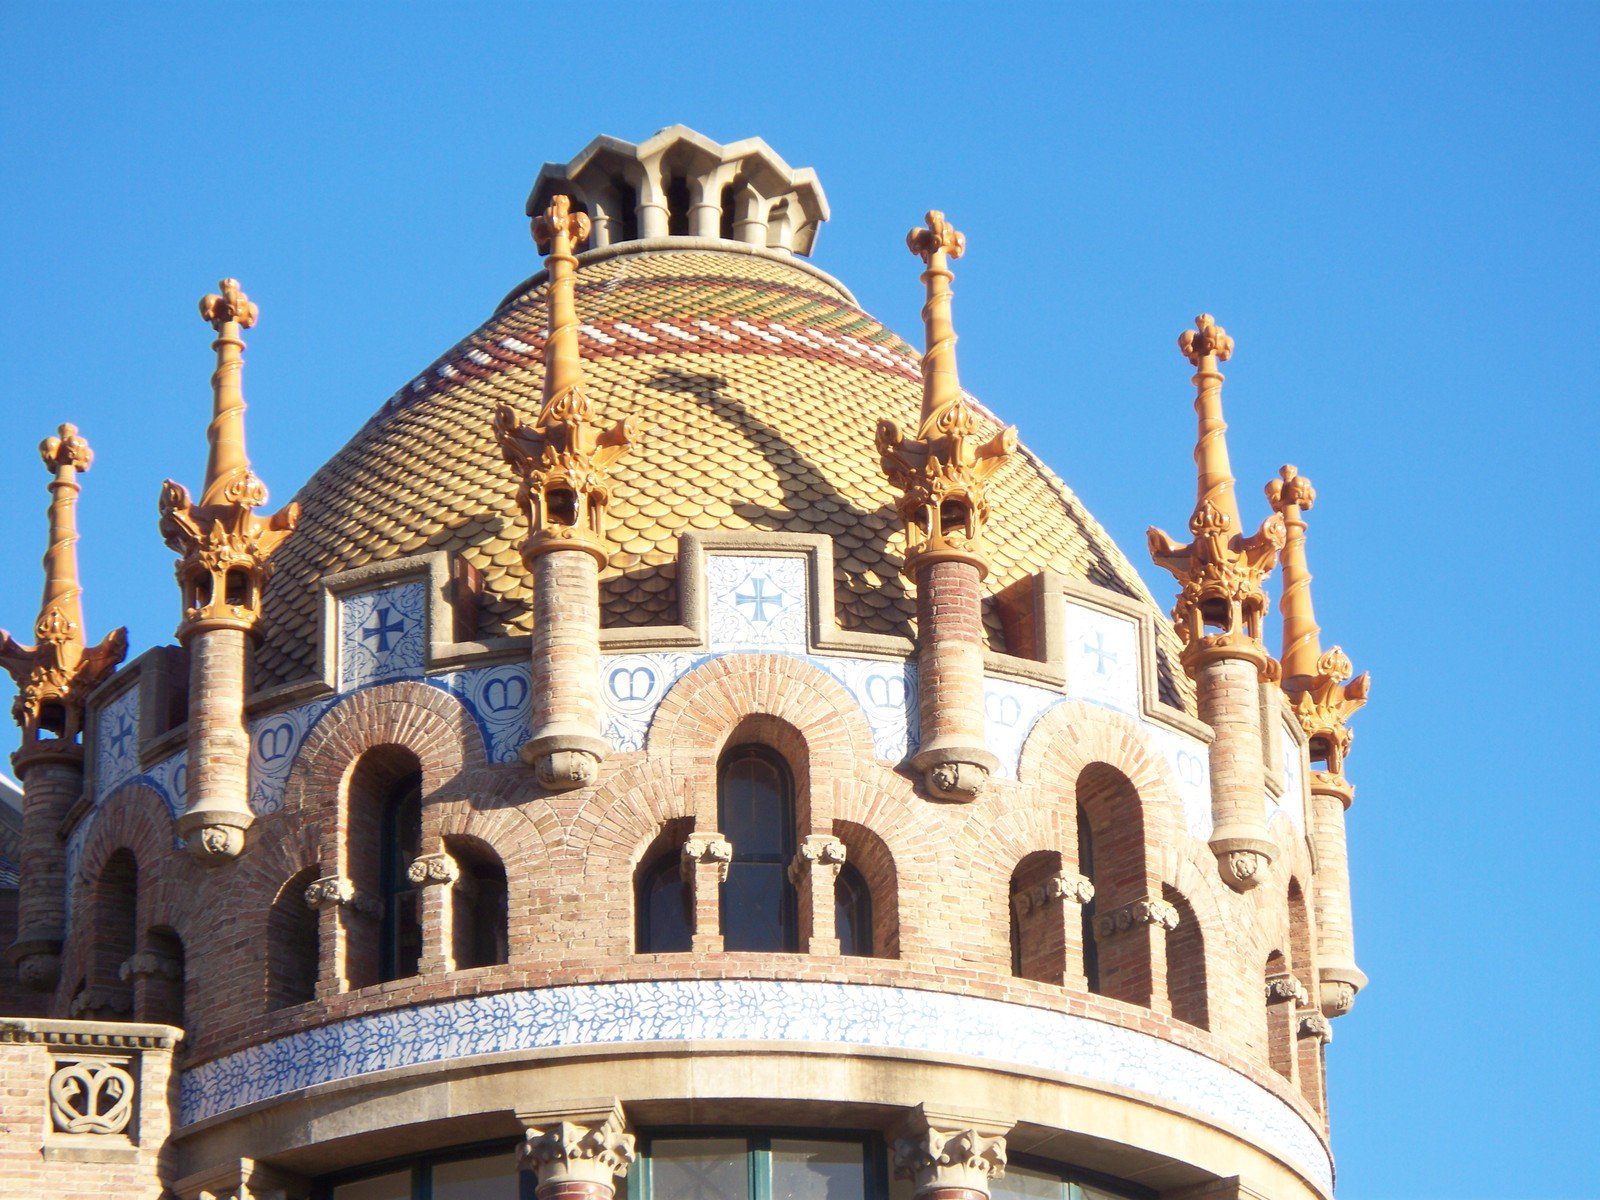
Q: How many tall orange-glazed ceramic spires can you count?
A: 6